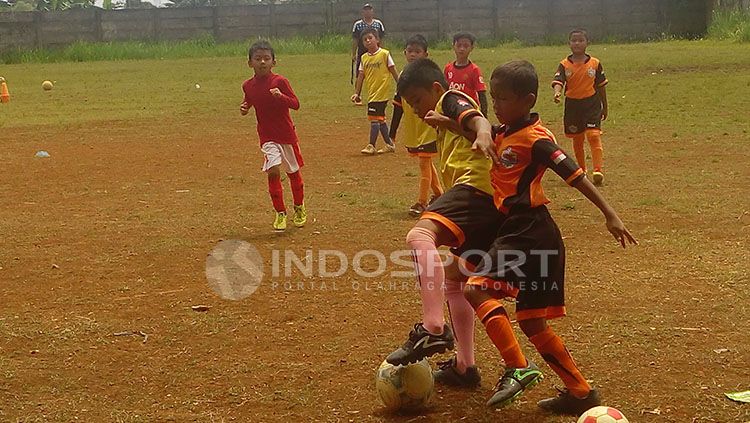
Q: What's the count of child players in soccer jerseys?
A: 7